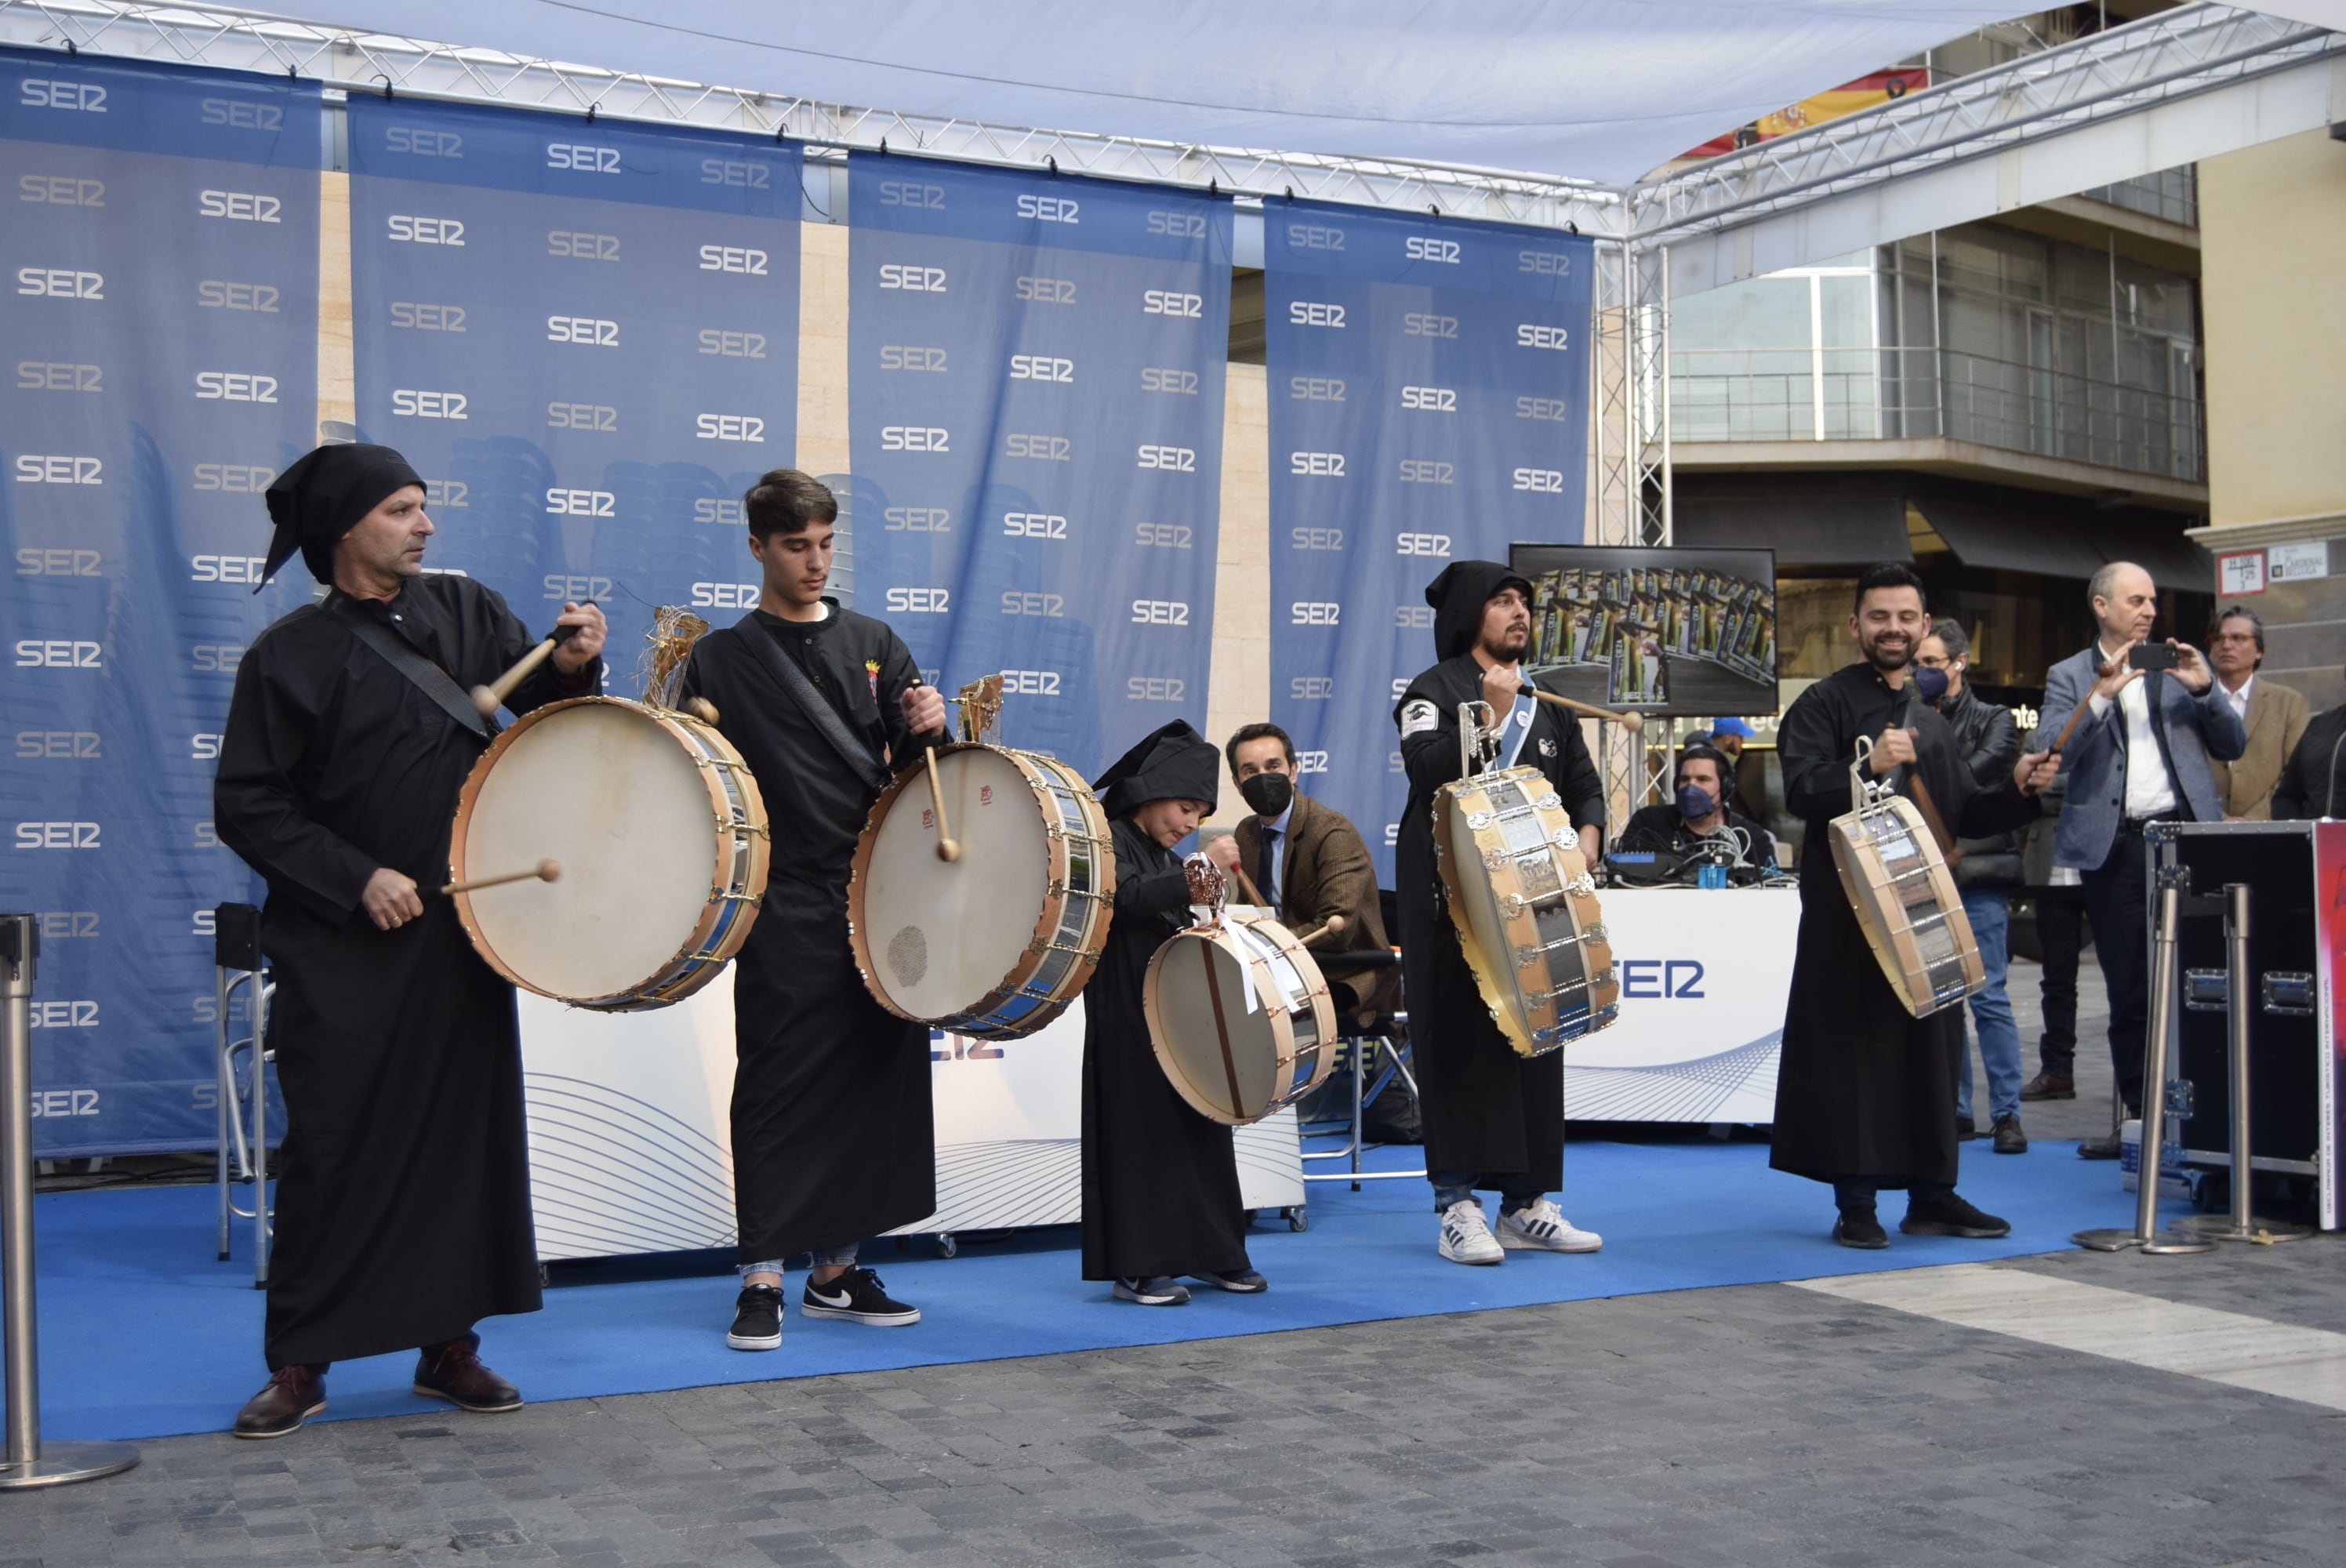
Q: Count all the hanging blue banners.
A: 4